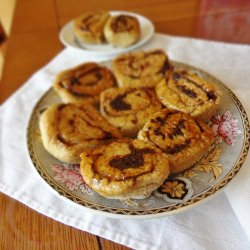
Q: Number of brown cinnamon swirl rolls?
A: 9